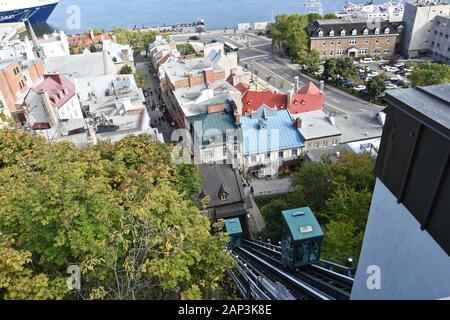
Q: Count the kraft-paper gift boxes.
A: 0